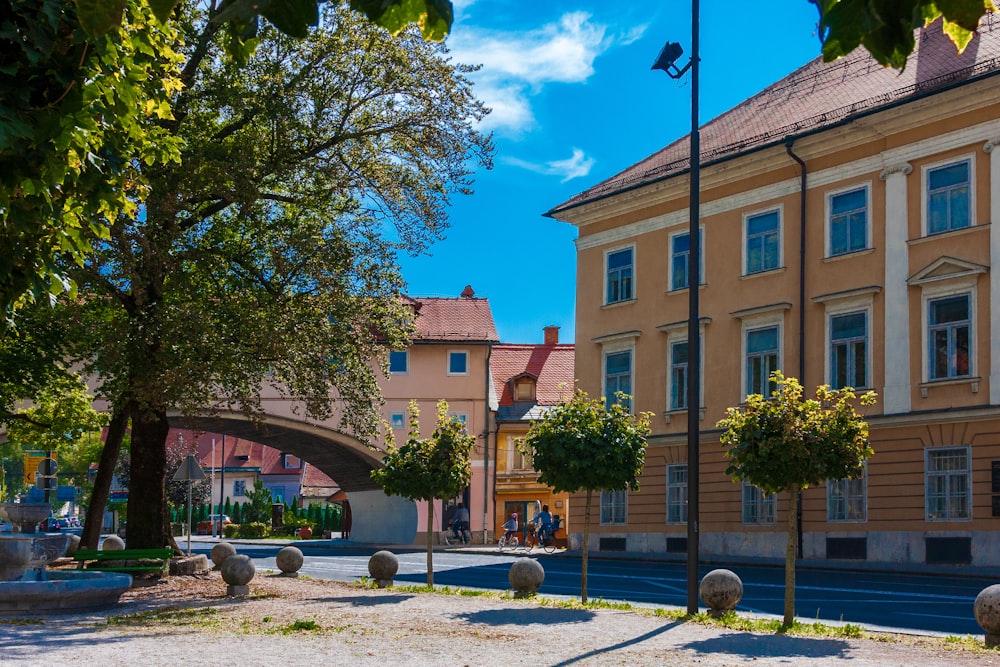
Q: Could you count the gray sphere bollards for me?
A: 9